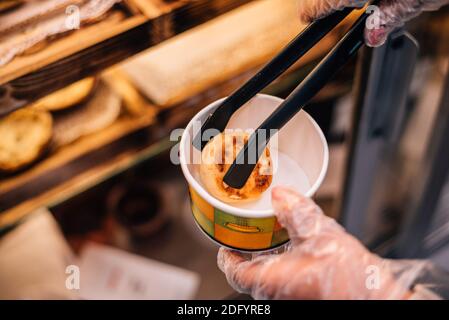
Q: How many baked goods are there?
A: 3